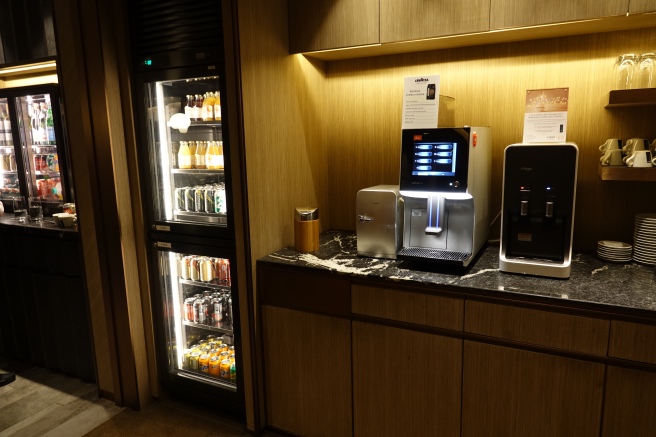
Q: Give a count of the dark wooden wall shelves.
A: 2